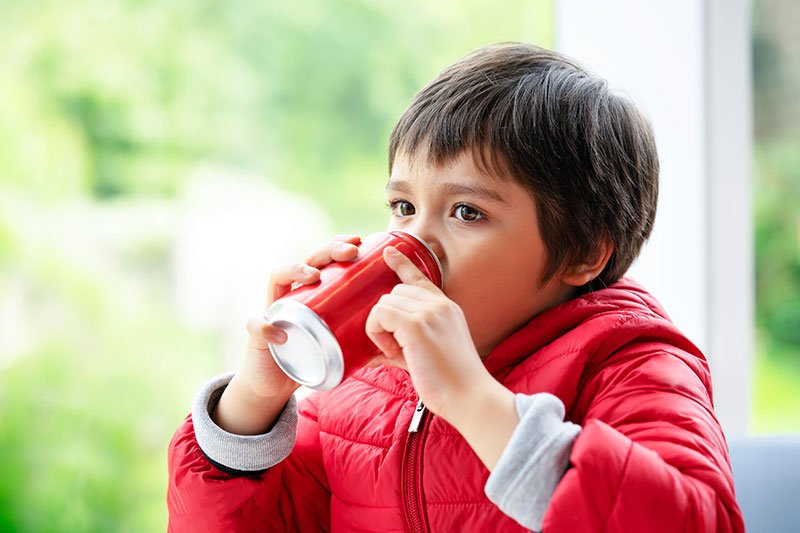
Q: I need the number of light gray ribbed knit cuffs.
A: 2